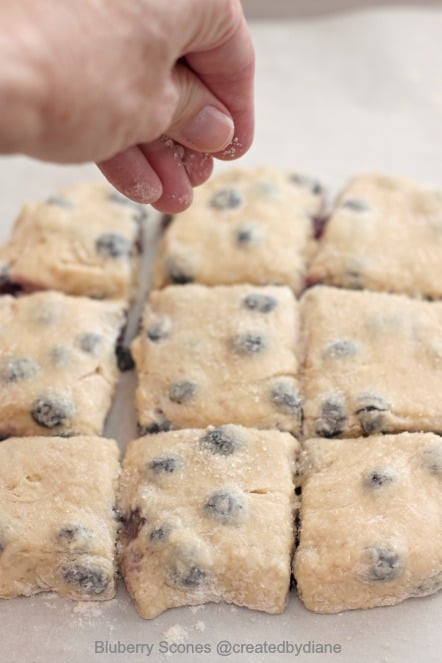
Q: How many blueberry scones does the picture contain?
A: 9